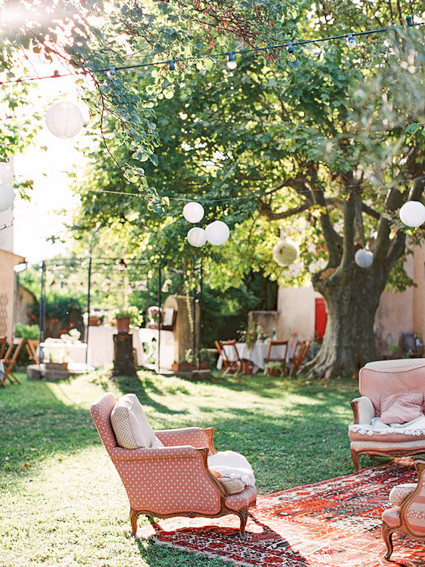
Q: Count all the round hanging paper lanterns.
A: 9